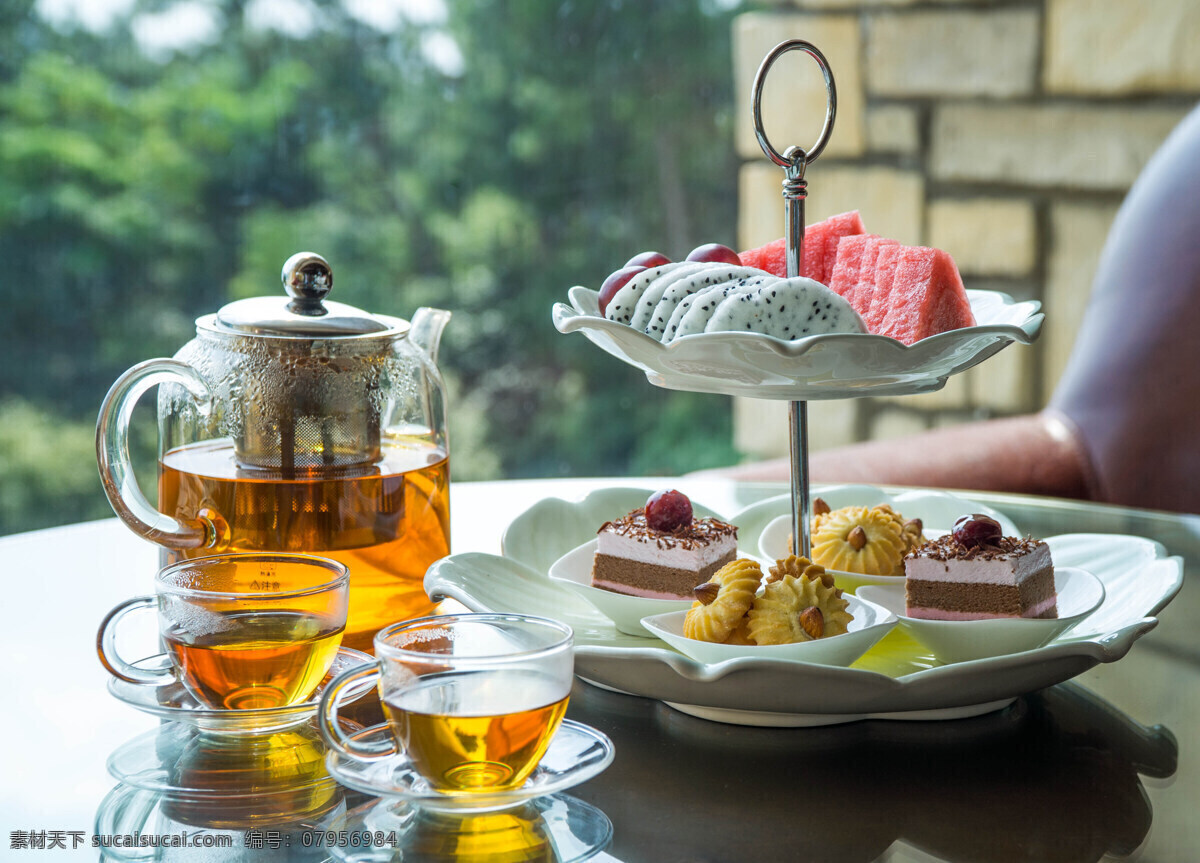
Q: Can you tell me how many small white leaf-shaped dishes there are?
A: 4